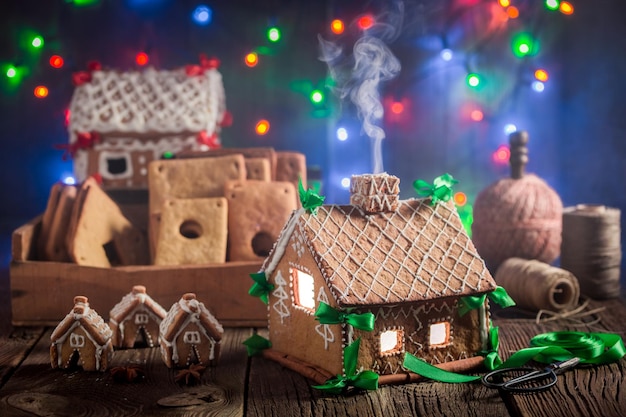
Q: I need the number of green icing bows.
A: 8